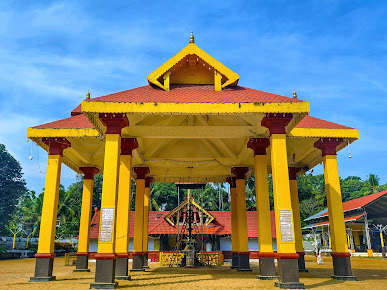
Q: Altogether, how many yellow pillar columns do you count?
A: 12